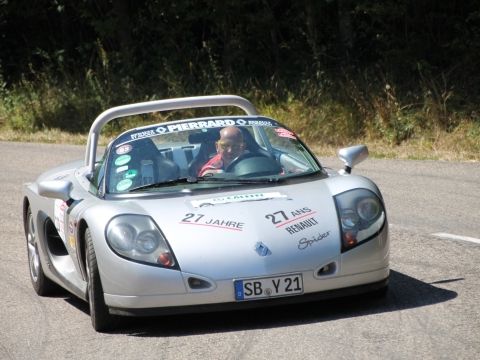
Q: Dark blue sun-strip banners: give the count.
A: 1